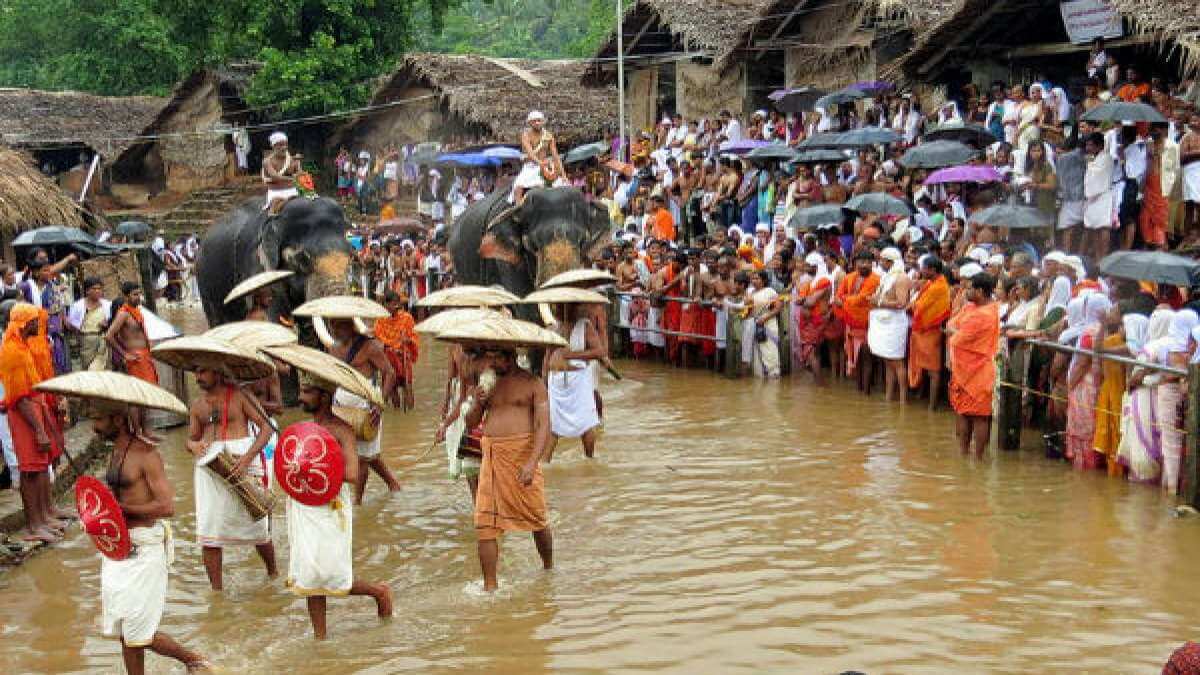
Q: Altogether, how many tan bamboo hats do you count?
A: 11